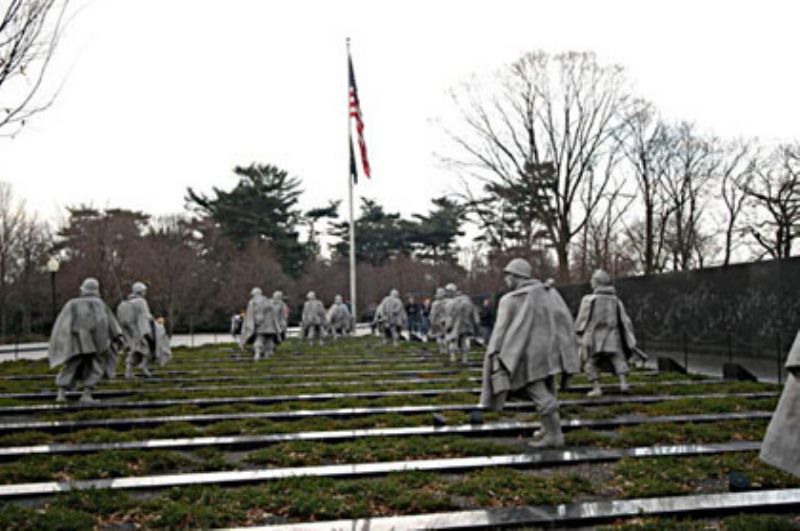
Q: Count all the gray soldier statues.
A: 12